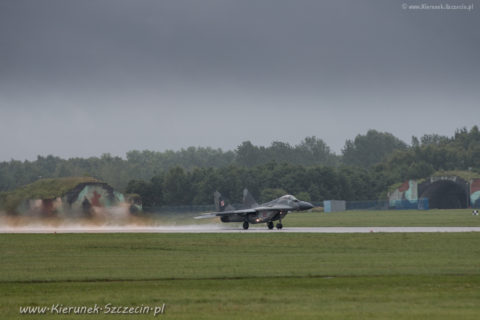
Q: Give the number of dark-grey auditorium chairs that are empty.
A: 0